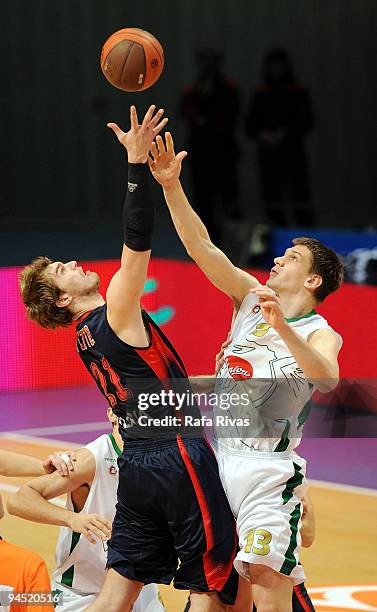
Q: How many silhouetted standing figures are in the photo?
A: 2